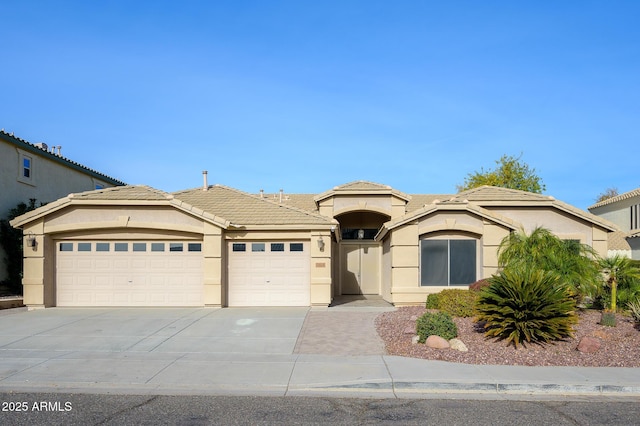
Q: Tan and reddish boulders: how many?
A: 3